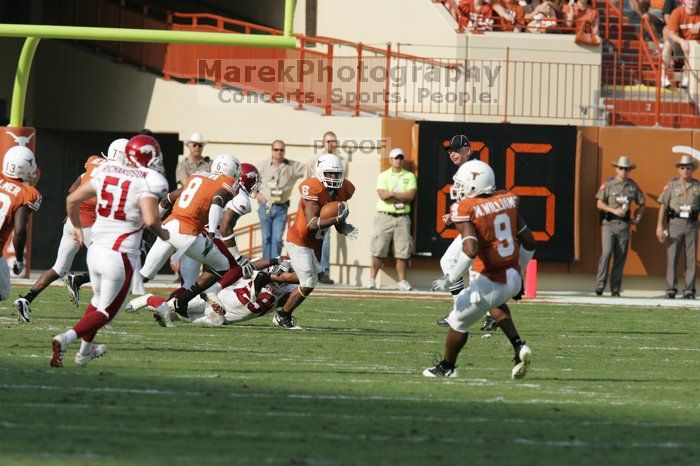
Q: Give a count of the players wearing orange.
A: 5